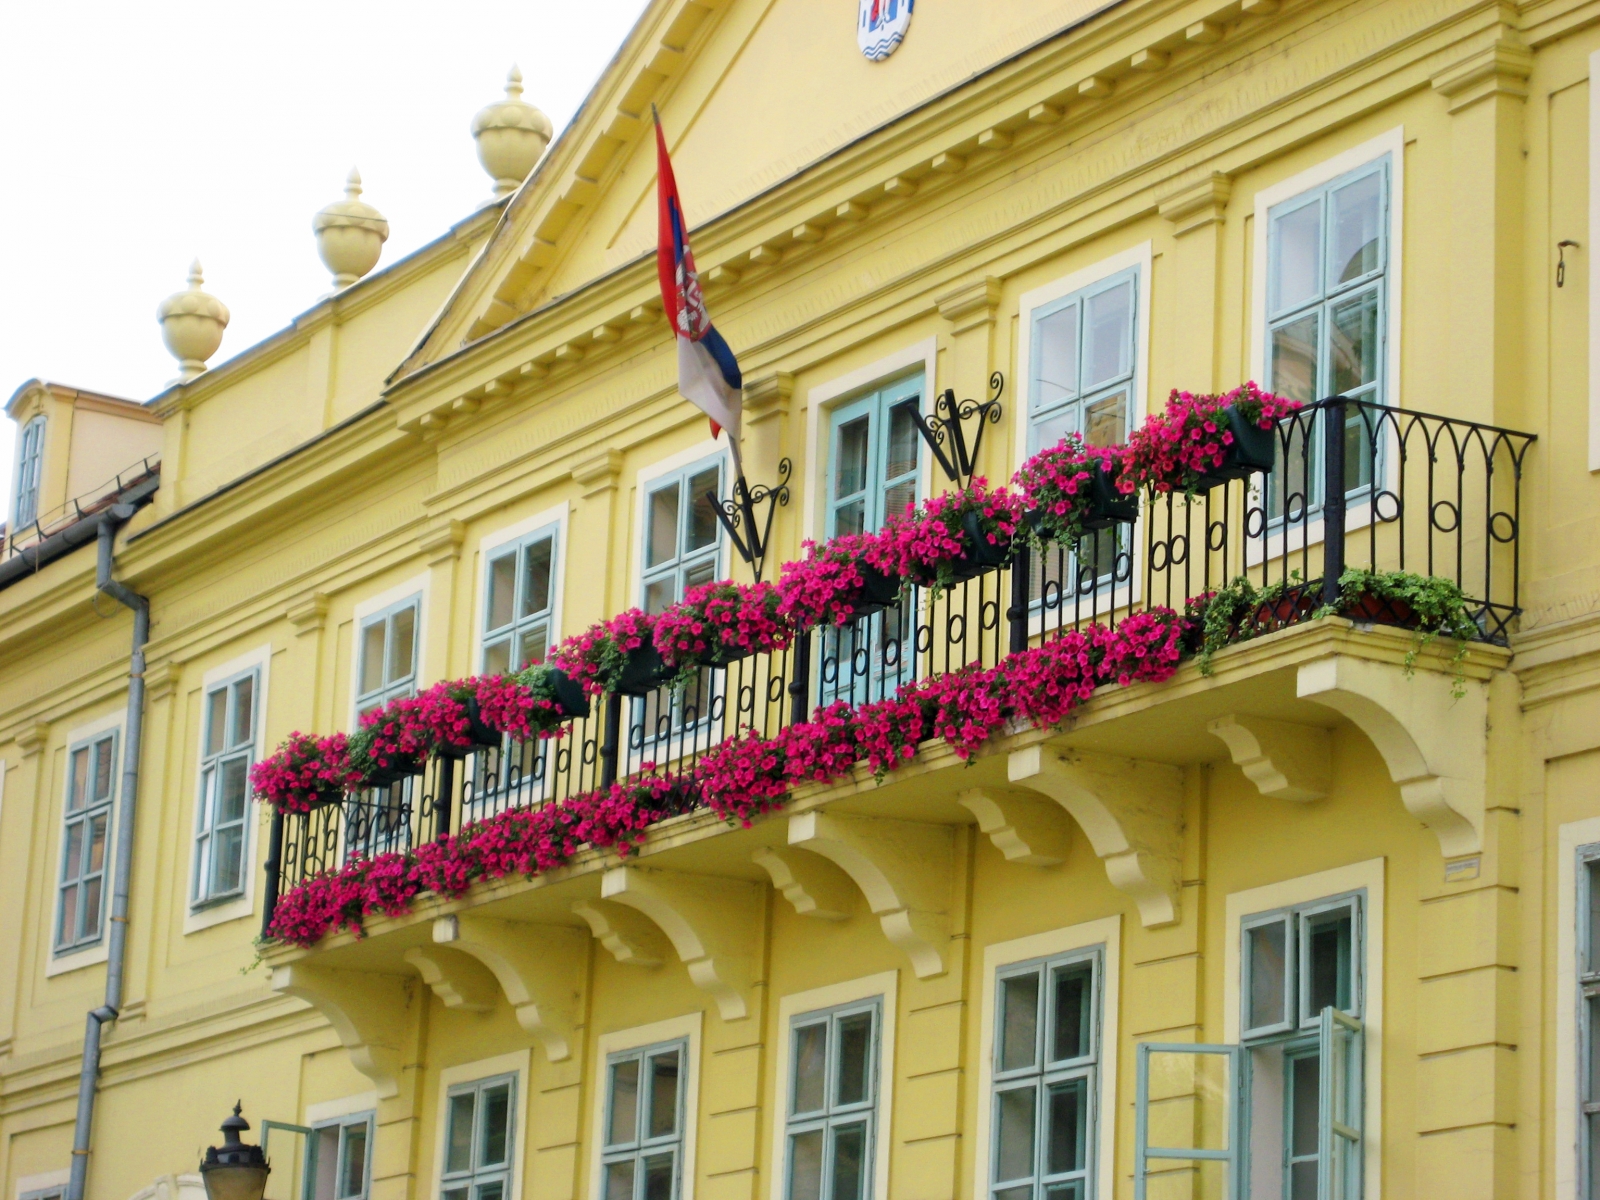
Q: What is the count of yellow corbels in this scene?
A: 11